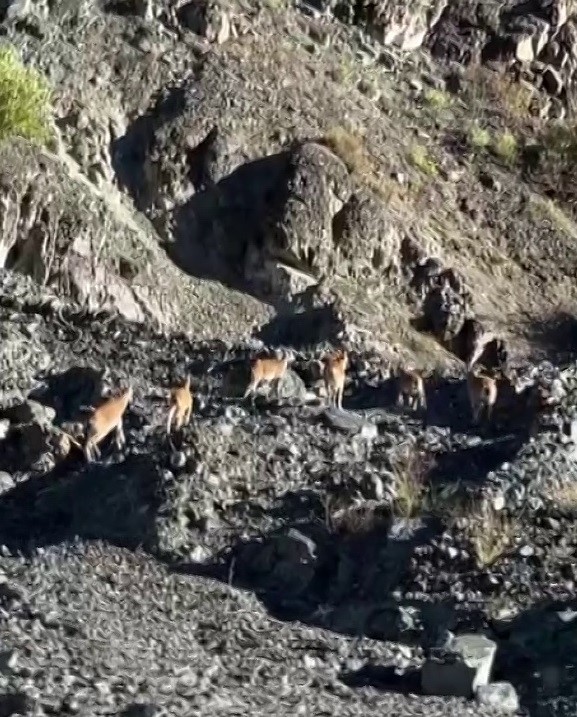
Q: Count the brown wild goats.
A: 6